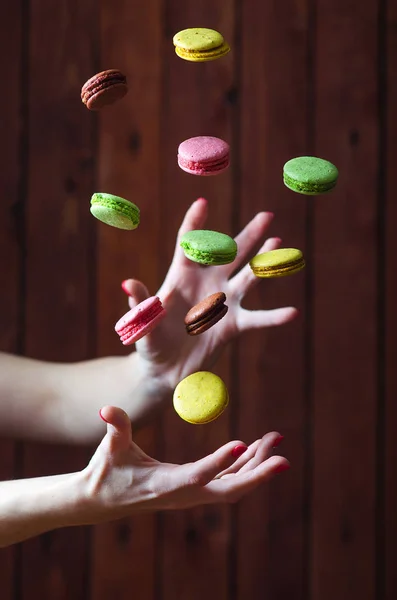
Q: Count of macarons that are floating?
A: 10